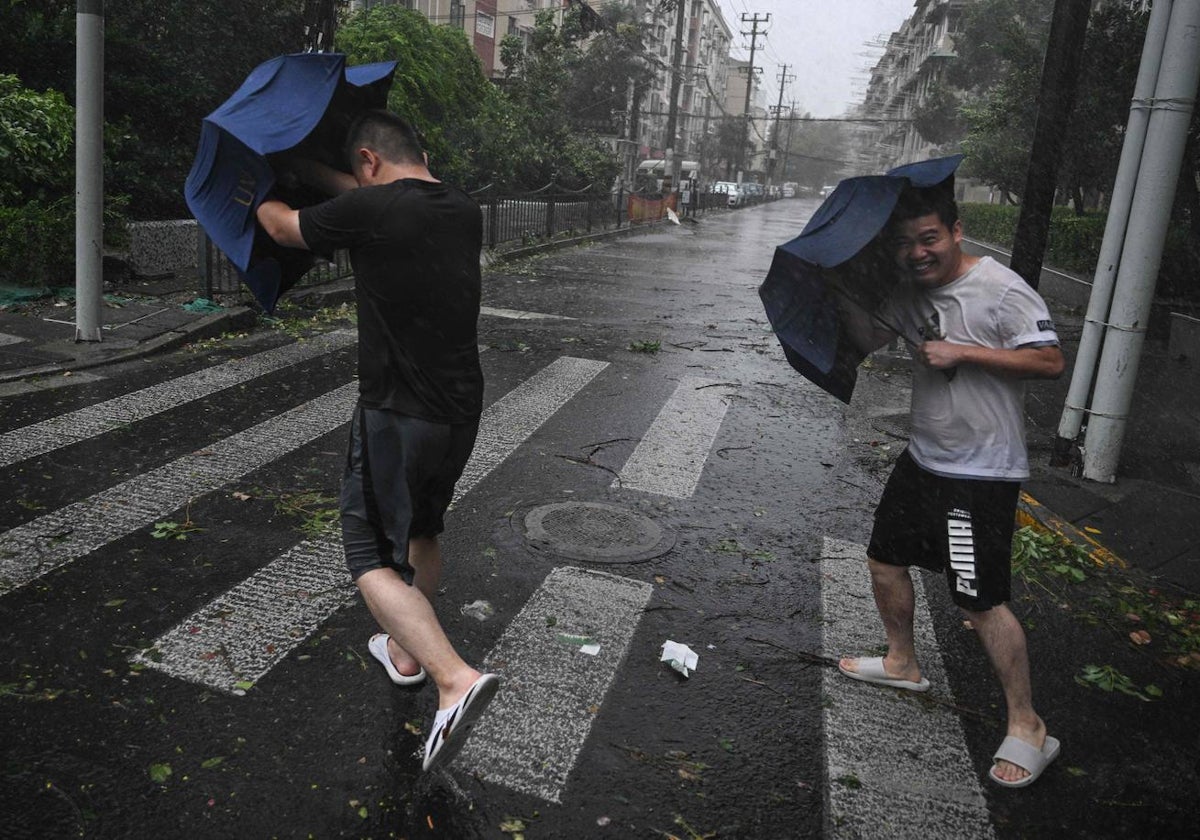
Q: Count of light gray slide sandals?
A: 2